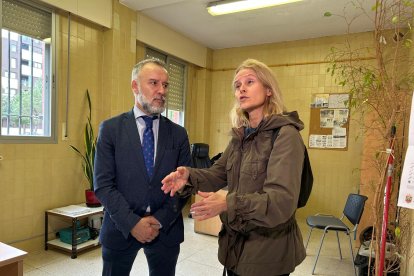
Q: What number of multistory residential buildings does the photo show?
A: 1